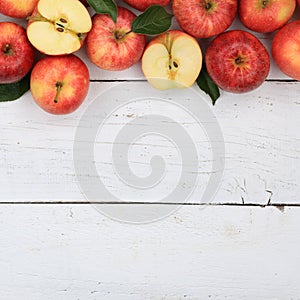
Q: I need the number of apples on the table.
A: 11